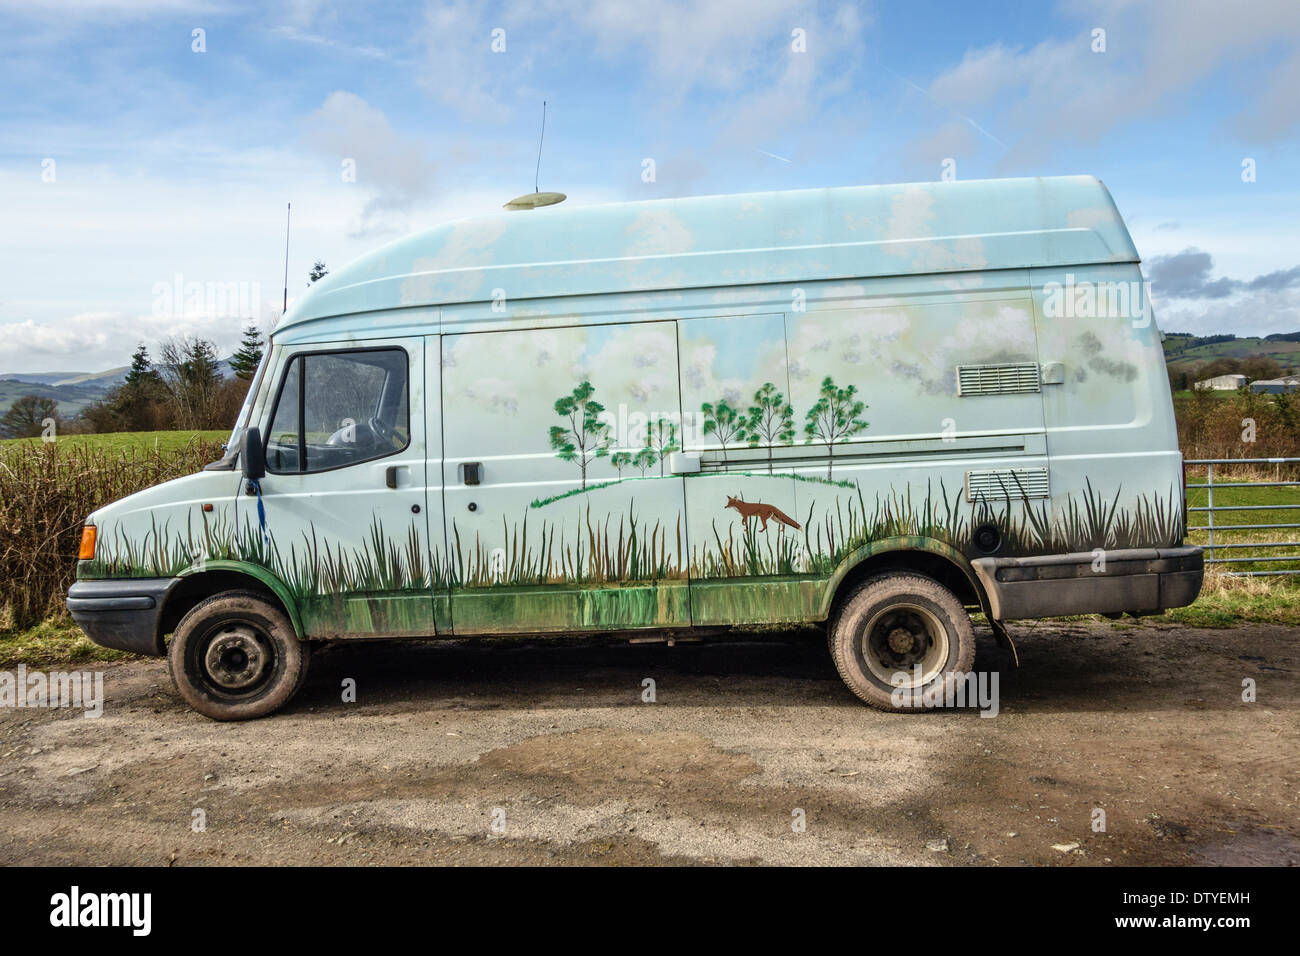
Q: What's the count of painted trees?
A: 7